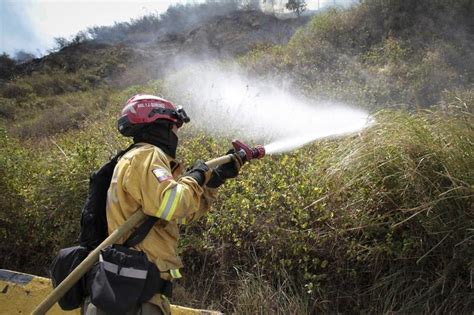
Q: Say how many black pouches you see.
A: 2